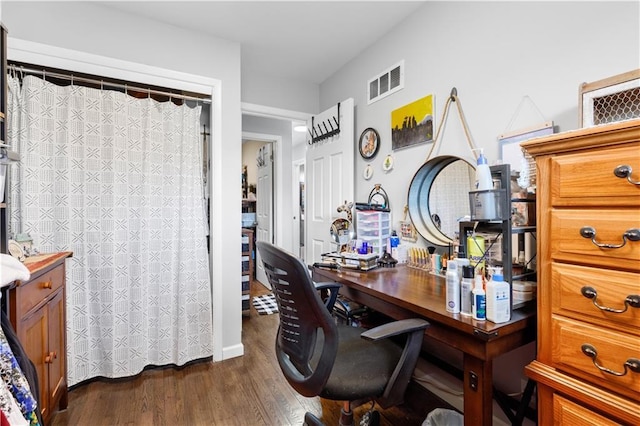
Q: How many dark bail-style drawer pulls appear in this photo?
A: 4